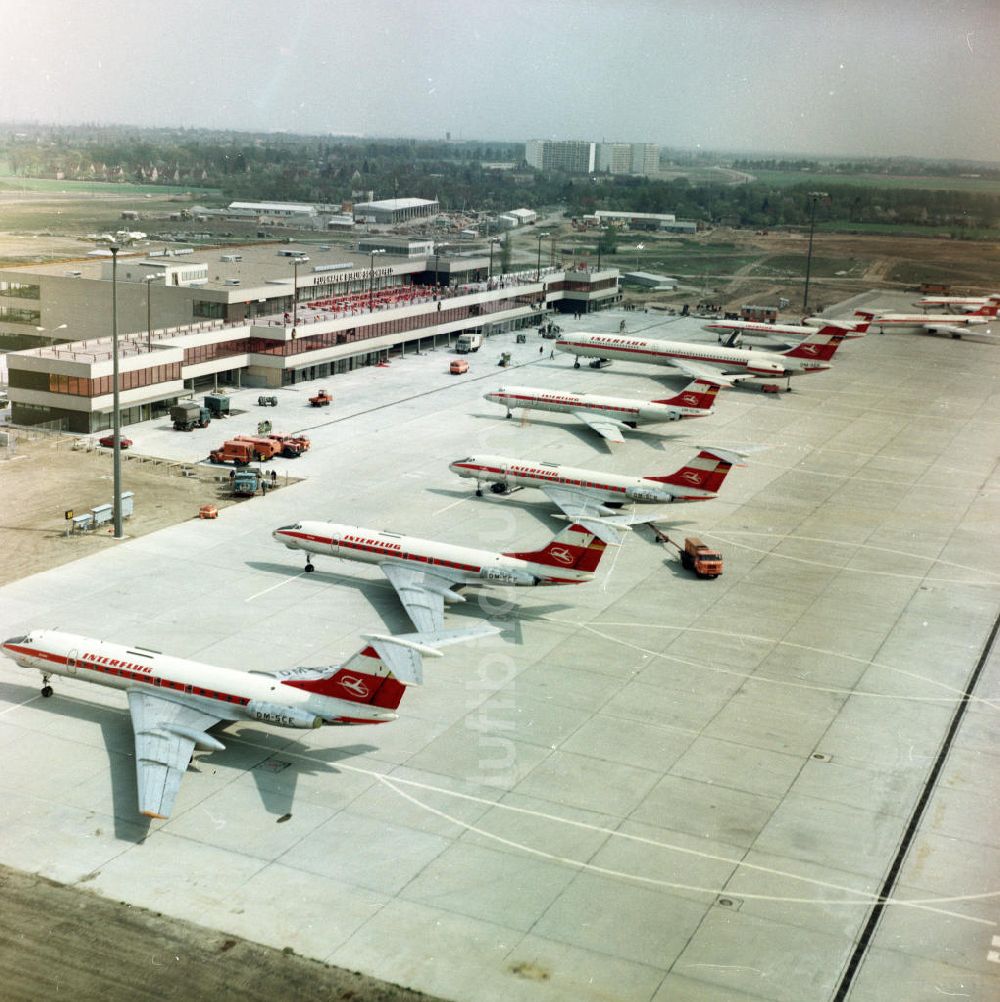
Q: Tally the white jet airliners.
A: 8